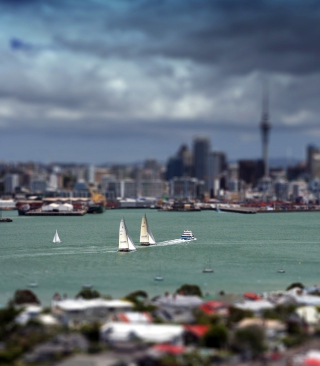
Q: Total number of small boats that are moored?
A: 5